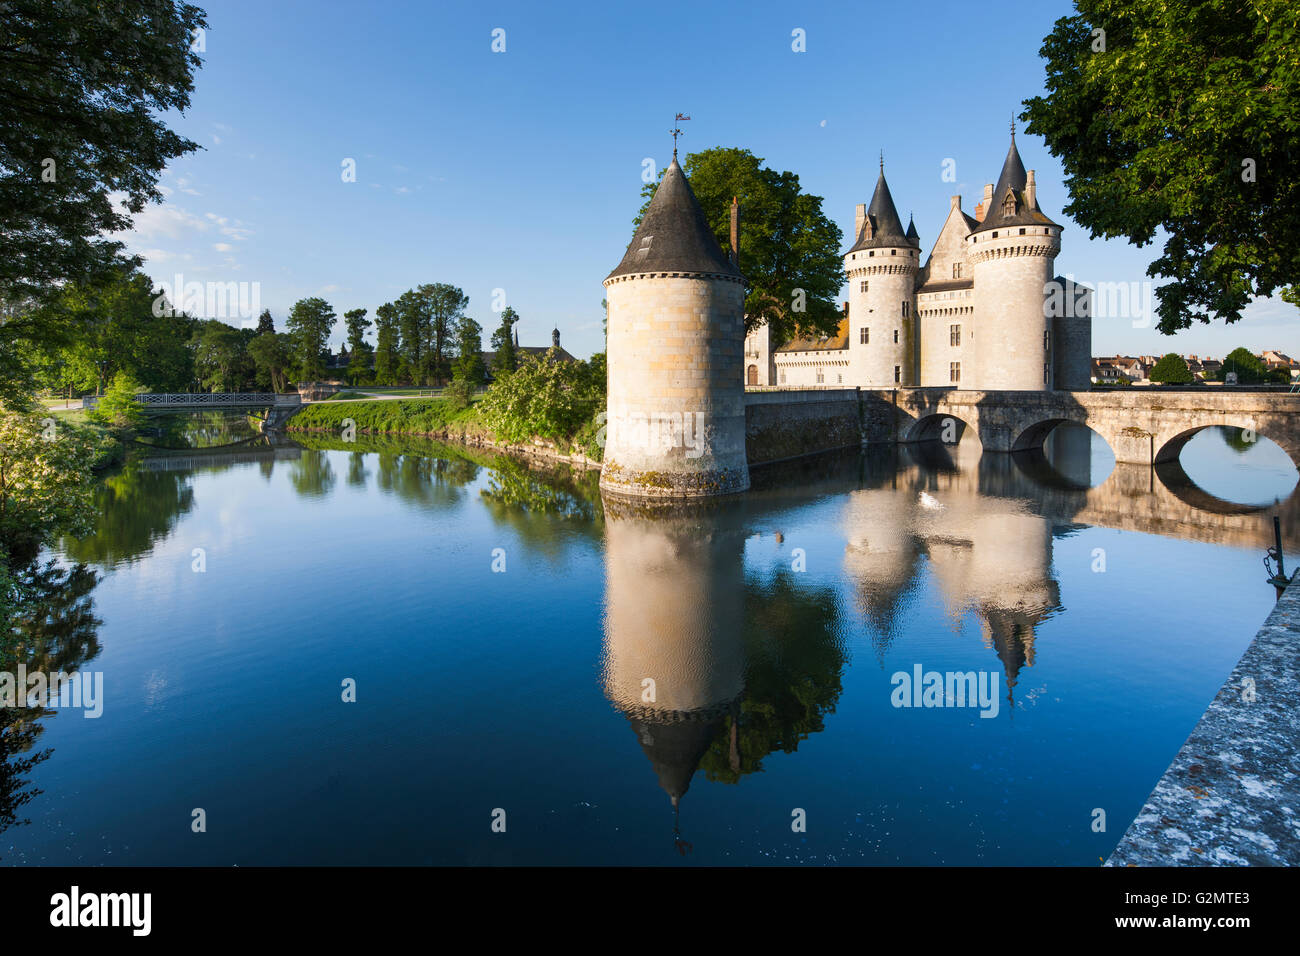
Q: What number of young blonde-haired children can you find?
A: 0